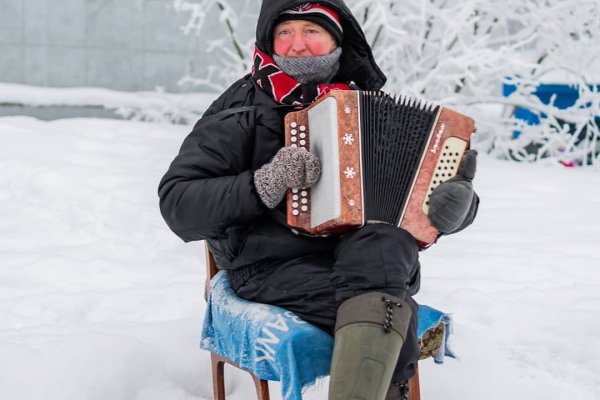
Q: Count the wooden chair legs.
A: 3